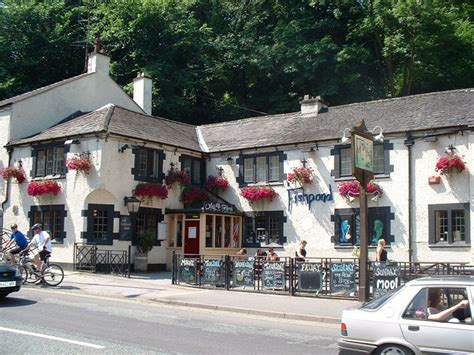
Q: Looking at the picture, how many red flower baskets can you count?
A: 11